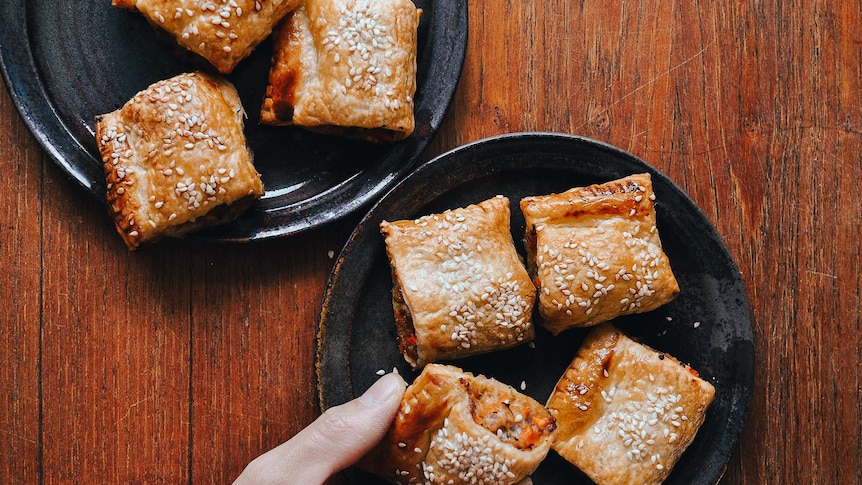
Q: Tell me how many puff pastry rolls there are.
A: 7